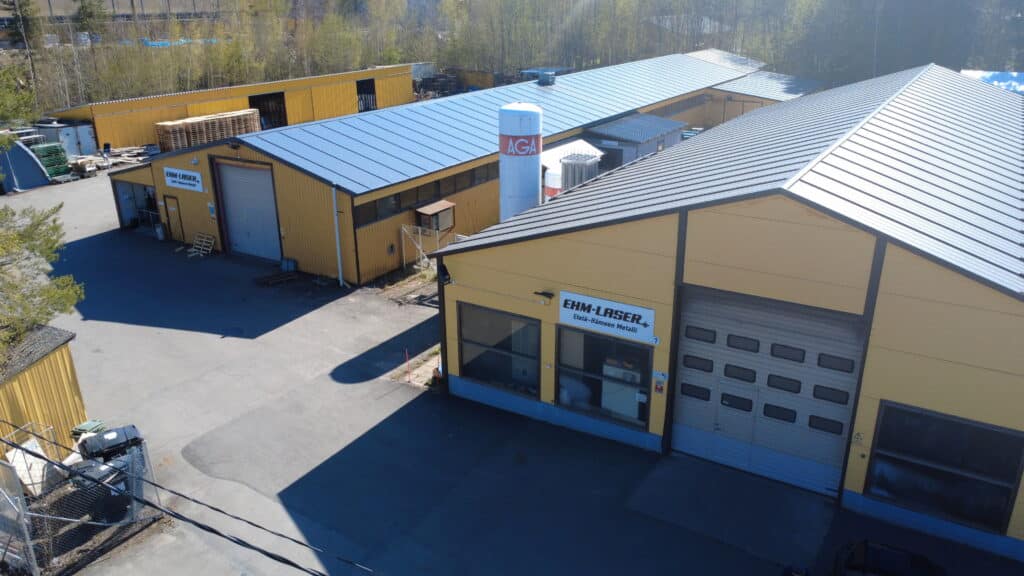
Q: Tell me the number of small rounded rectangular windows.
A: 12